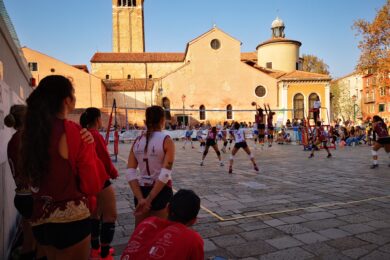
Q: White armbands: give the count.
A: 2